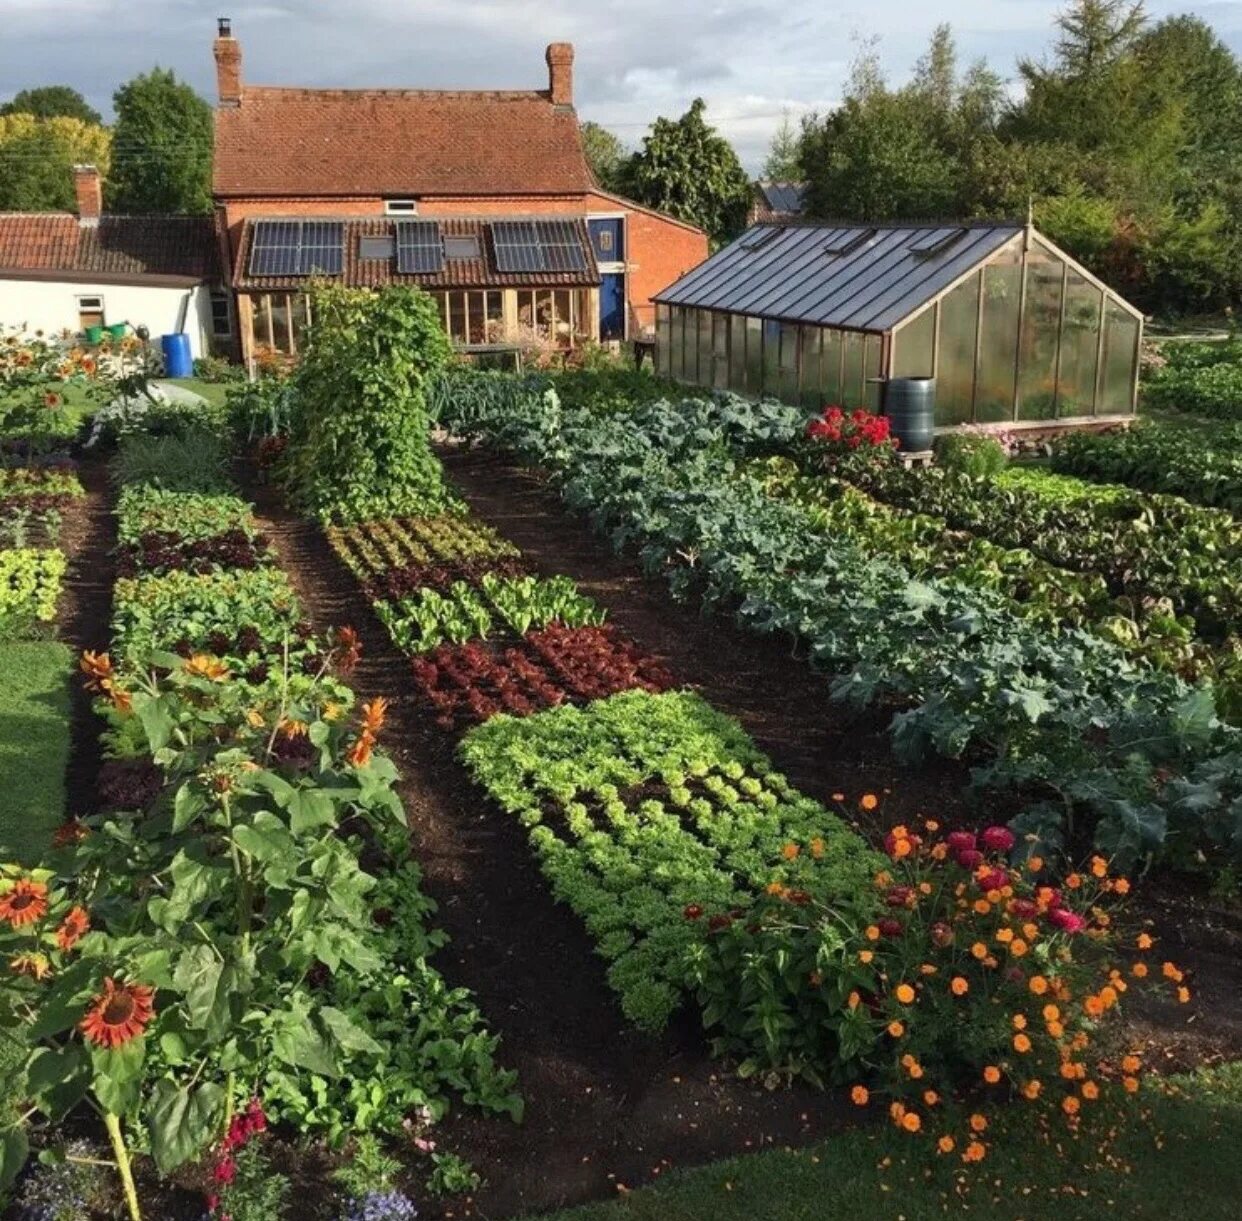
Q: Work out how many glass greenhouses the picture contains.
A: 1